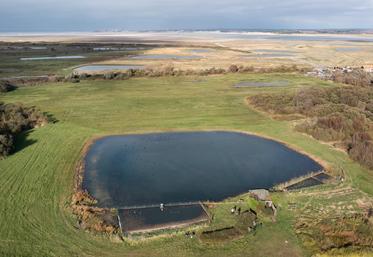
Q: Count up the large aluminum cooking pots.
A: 0